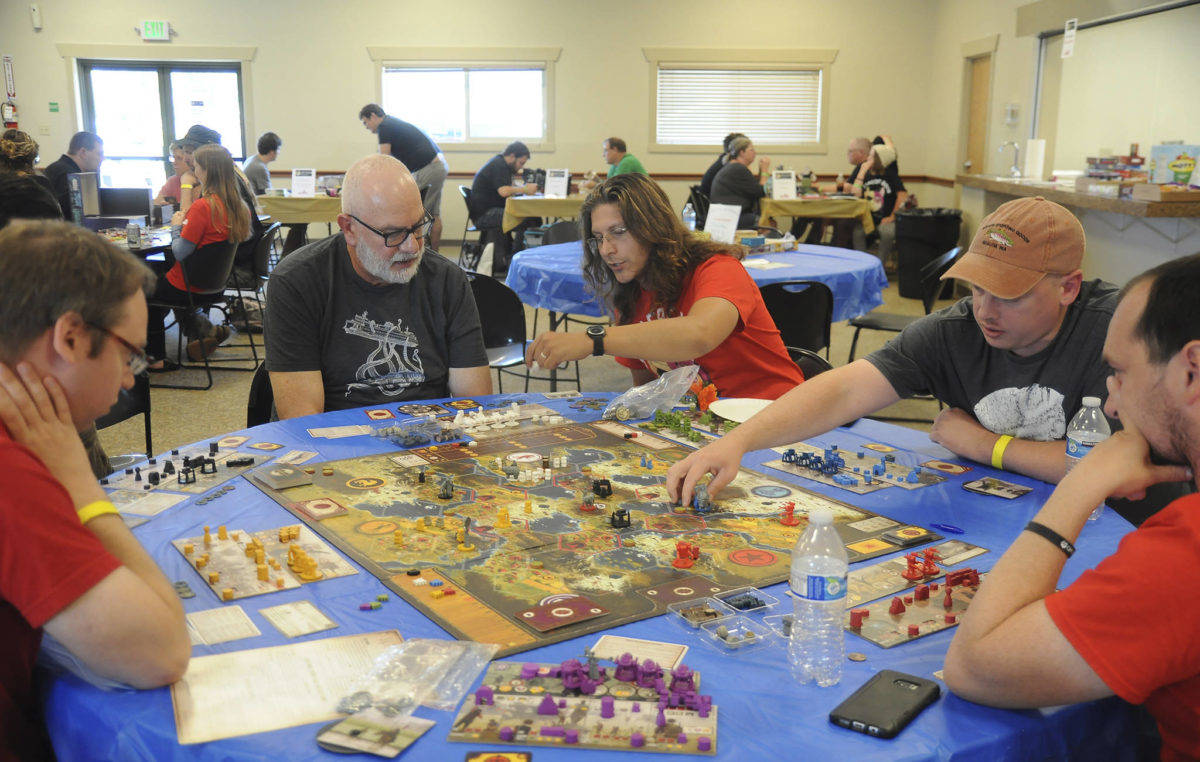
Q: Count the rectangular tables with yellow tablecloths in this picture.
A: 3